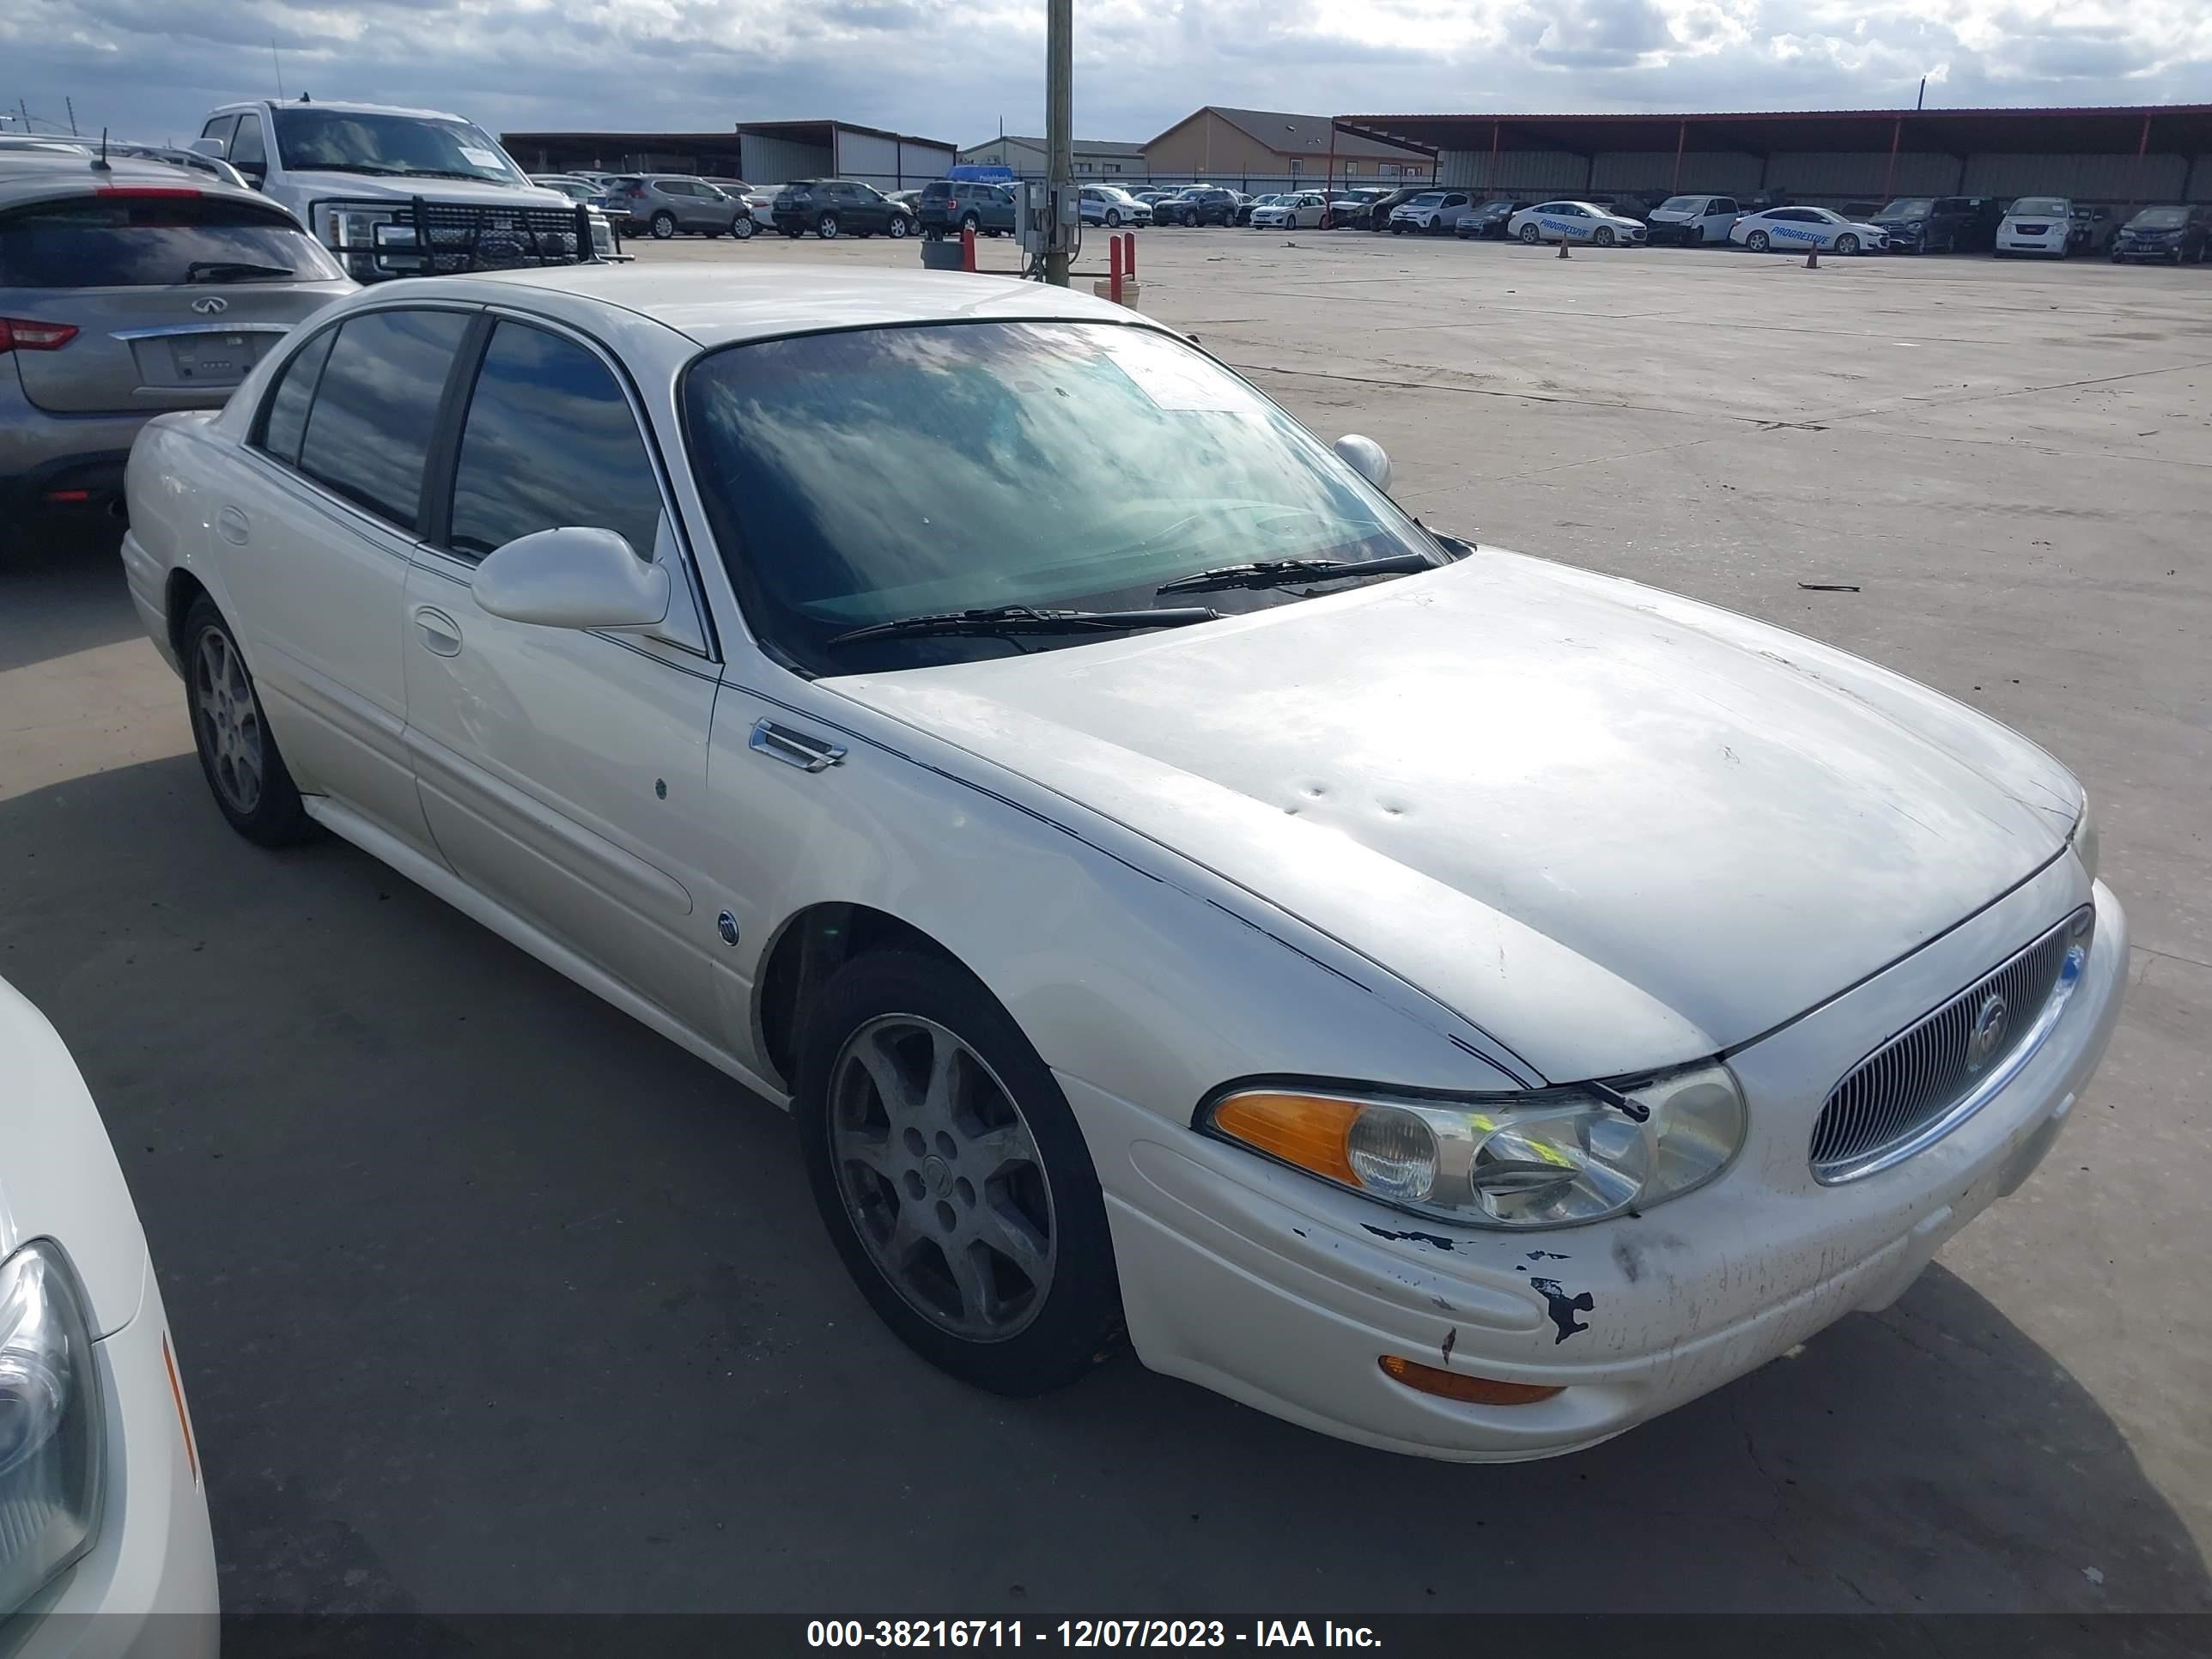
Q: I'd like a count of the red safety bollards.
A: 3